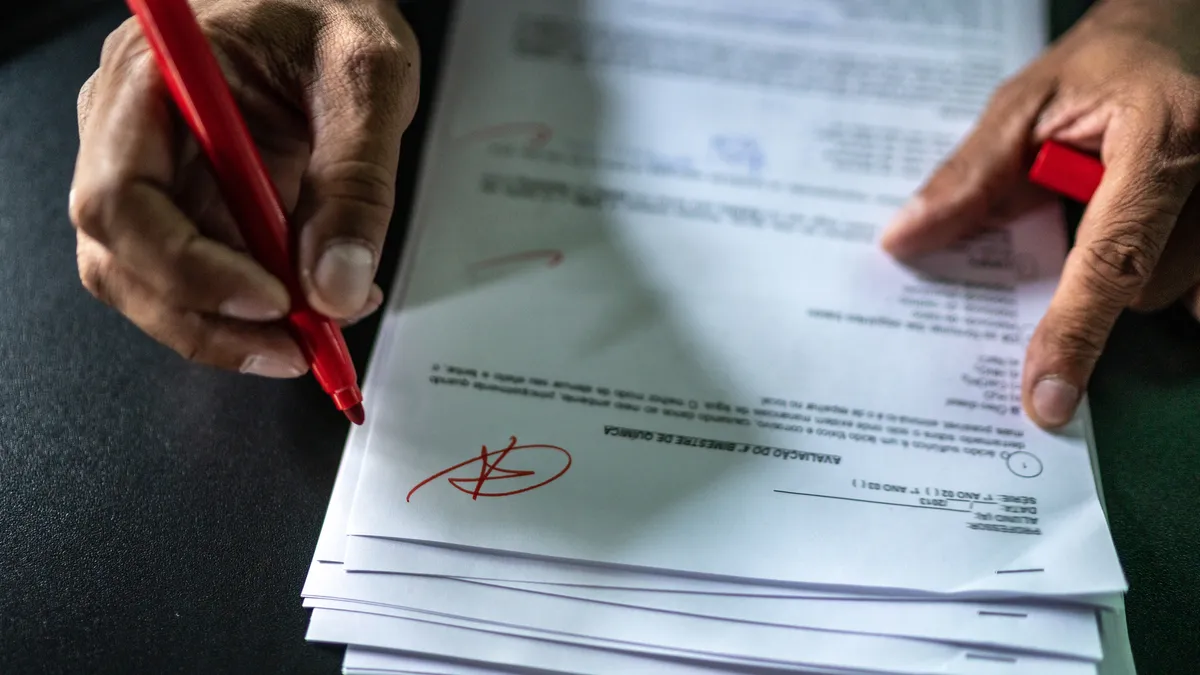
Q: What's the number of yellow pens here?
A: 0